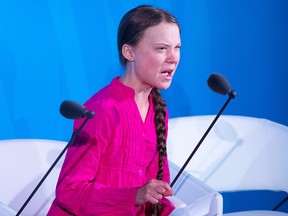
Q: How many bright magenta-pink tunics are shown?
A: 1